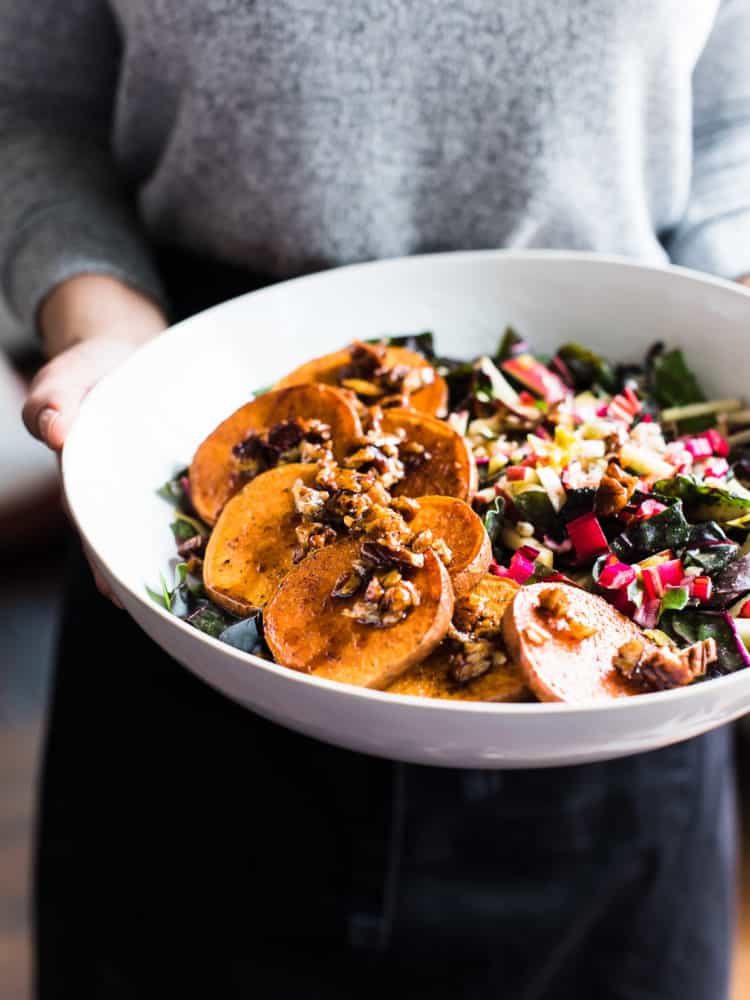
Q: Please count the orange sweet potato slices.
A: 8